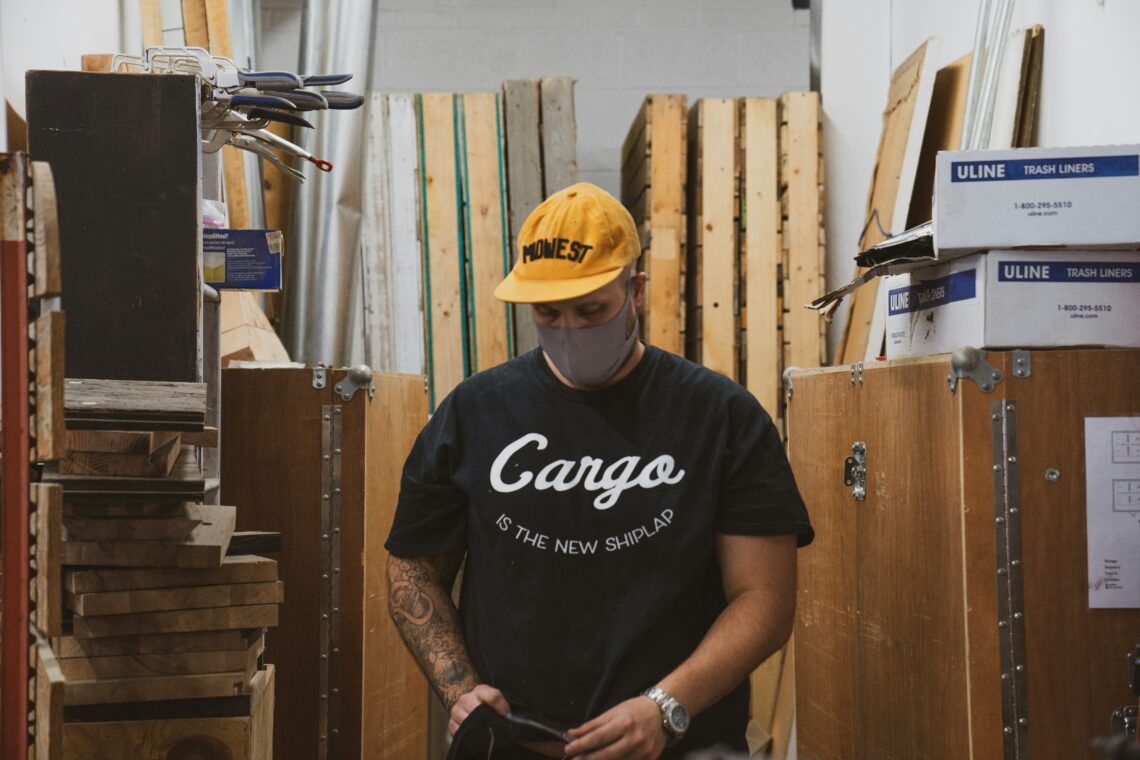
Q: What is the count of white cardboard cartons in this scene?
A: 2